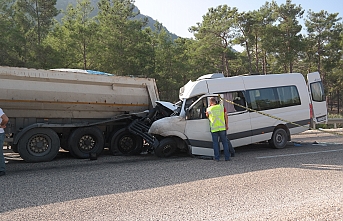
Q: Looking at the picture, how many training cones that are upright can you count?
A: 0